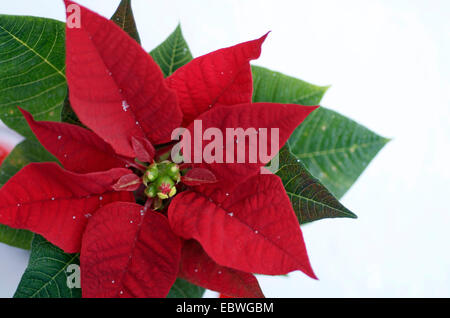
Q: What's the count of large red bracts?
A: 8